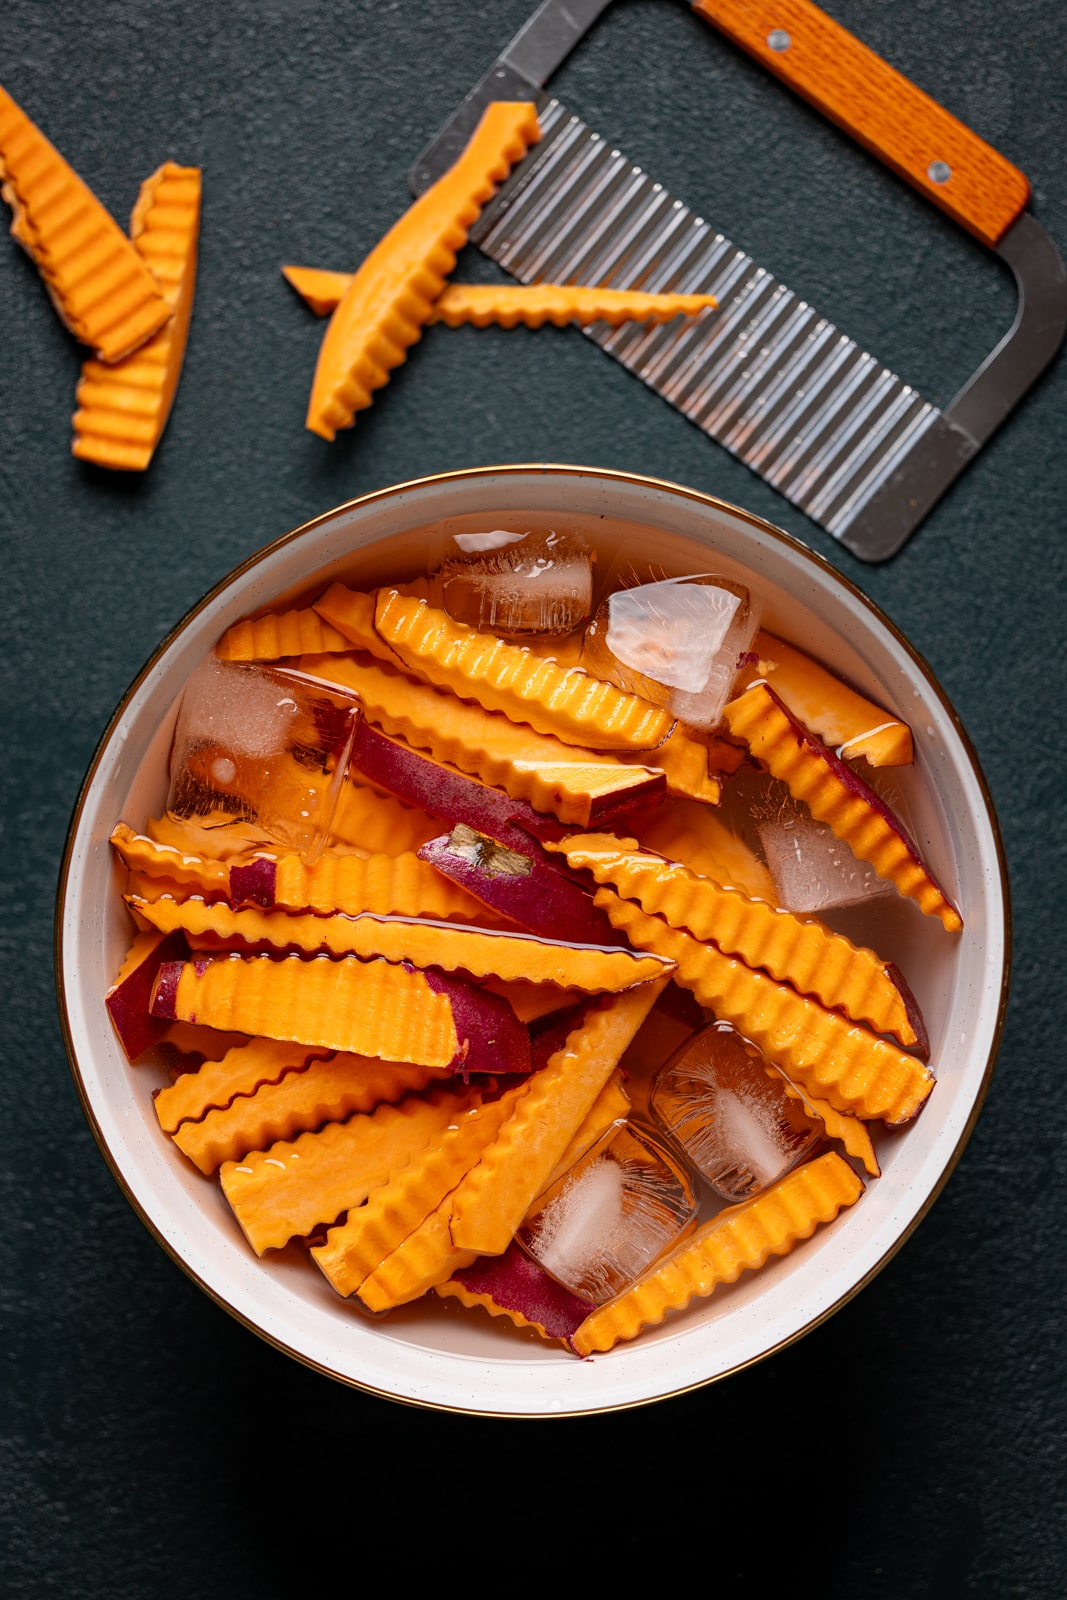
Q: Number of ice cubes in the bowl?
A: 6